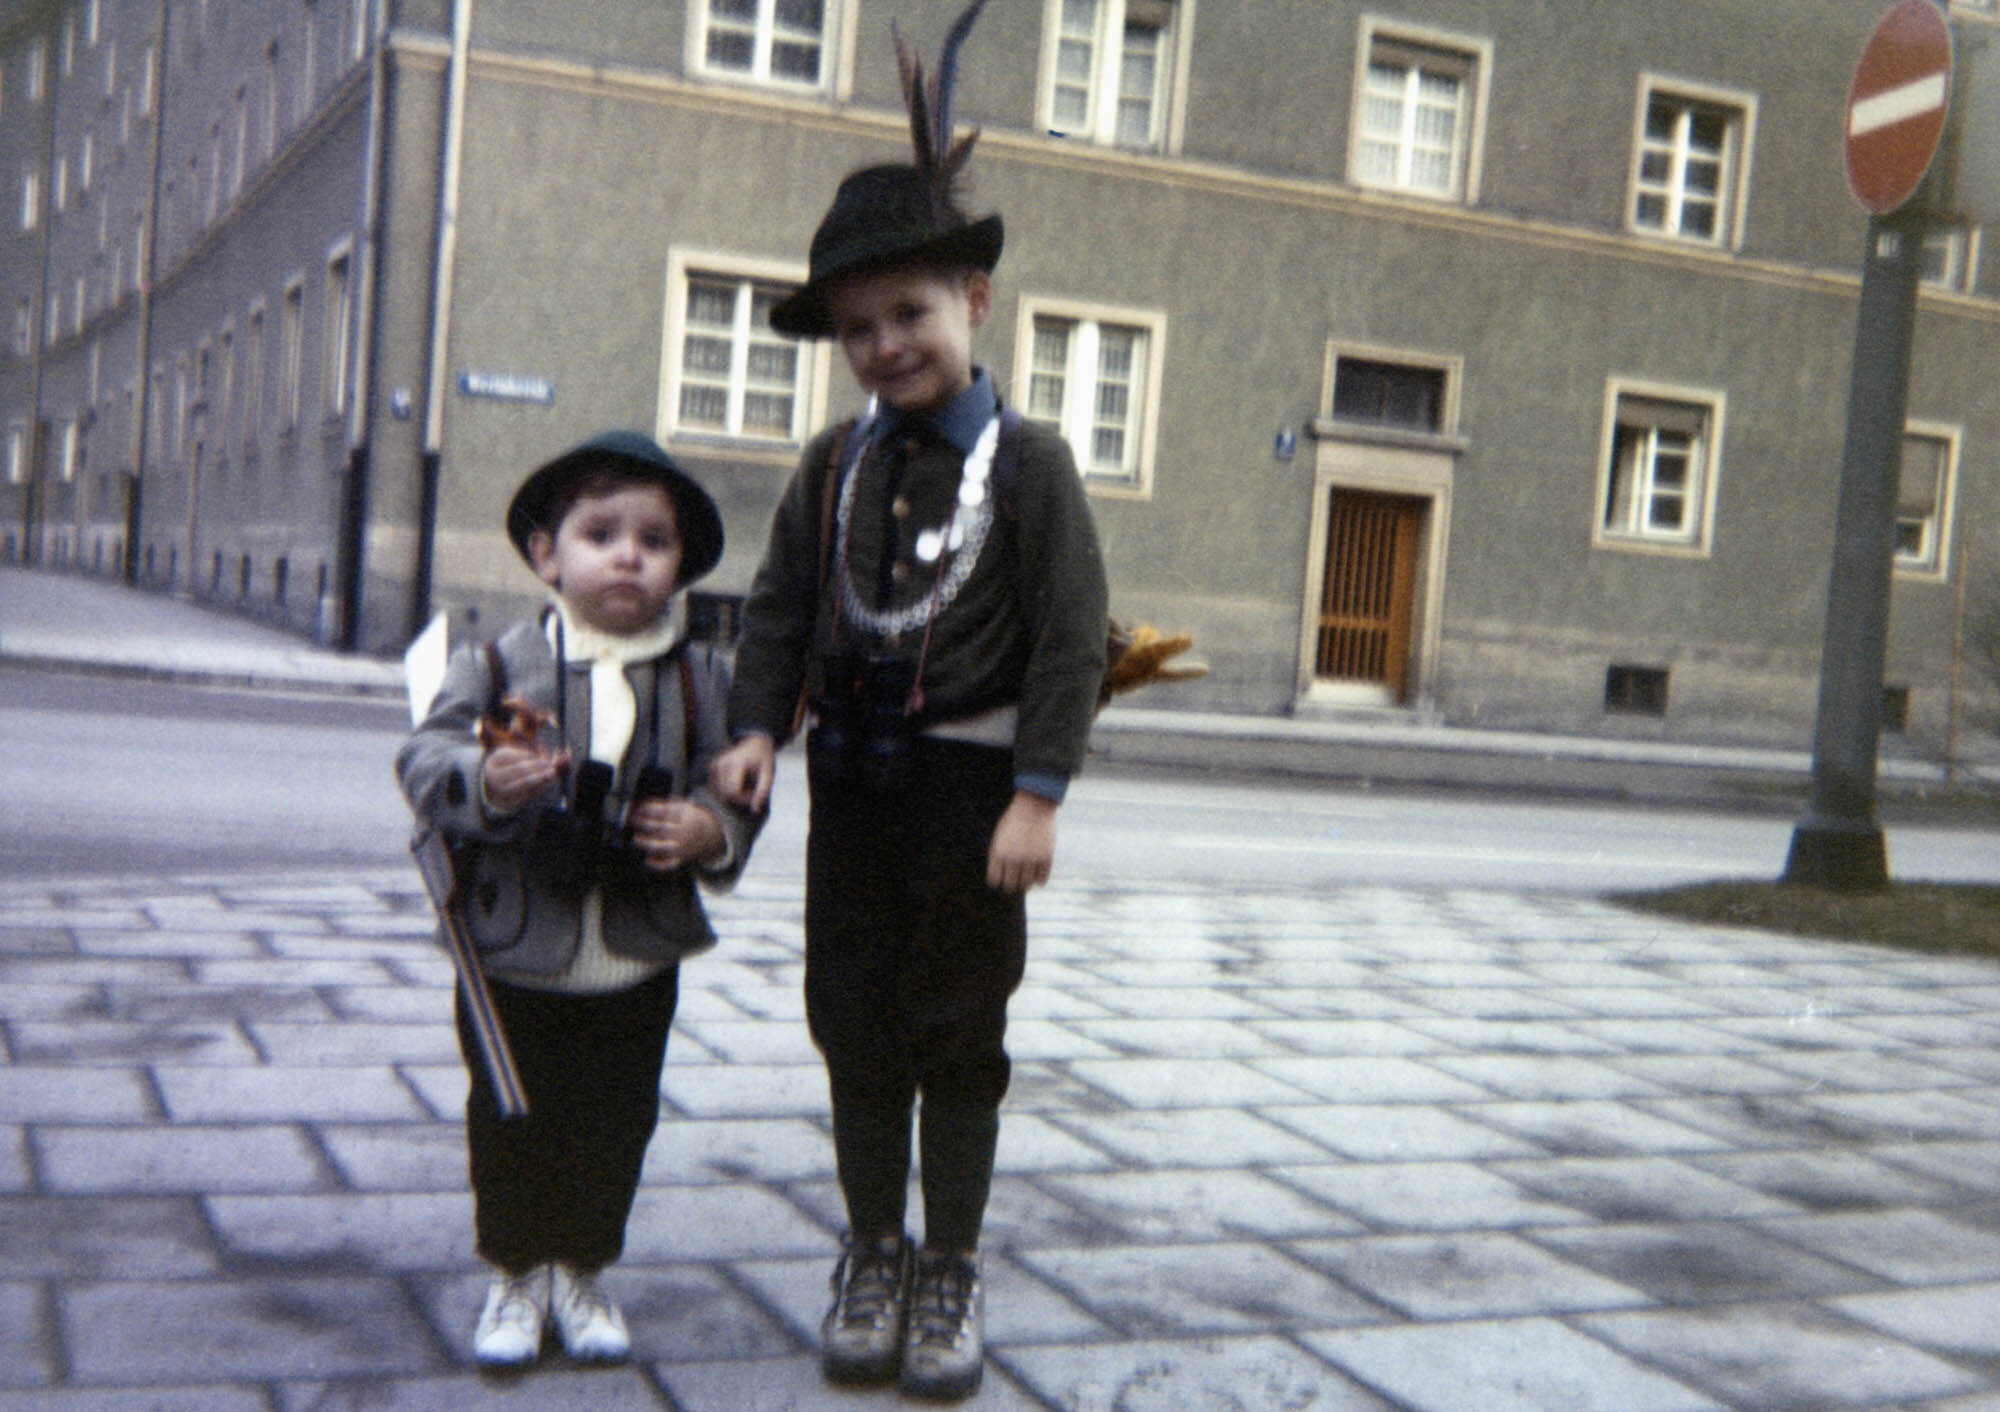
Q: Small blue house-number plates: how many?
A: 2